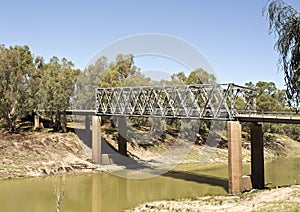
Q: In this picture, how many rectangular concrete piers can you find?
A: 4